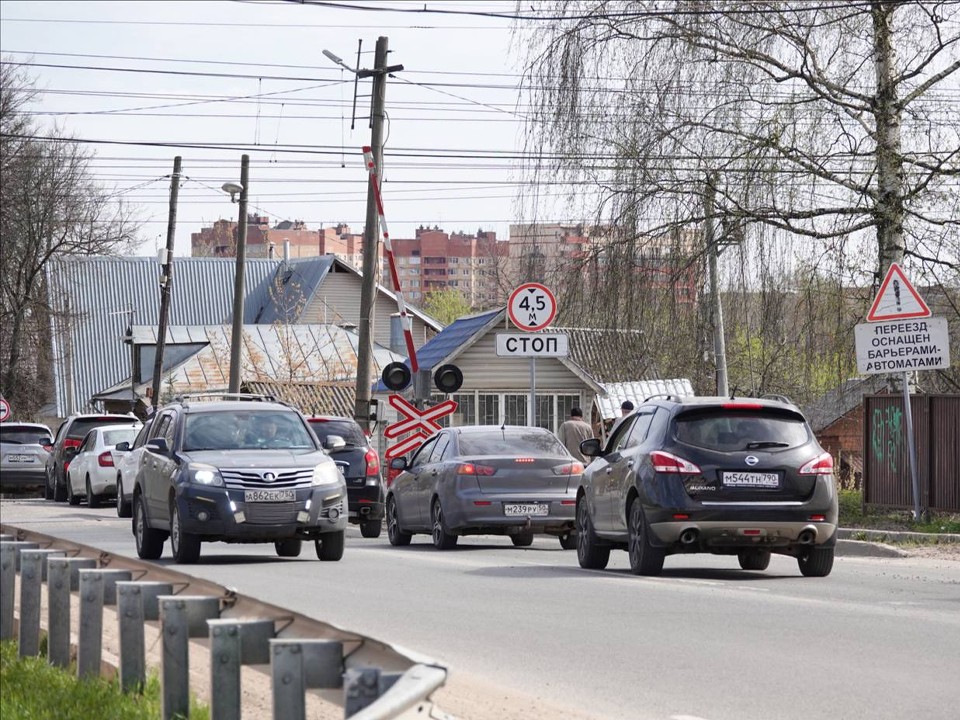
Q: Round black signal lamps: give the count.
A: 2